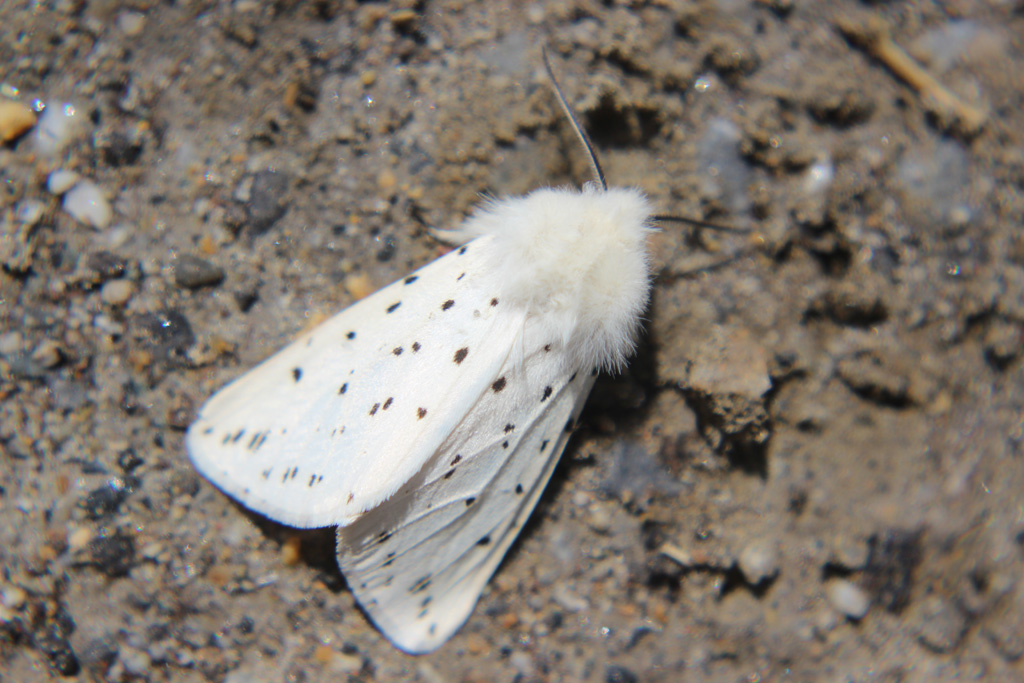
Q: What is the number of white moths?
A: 1